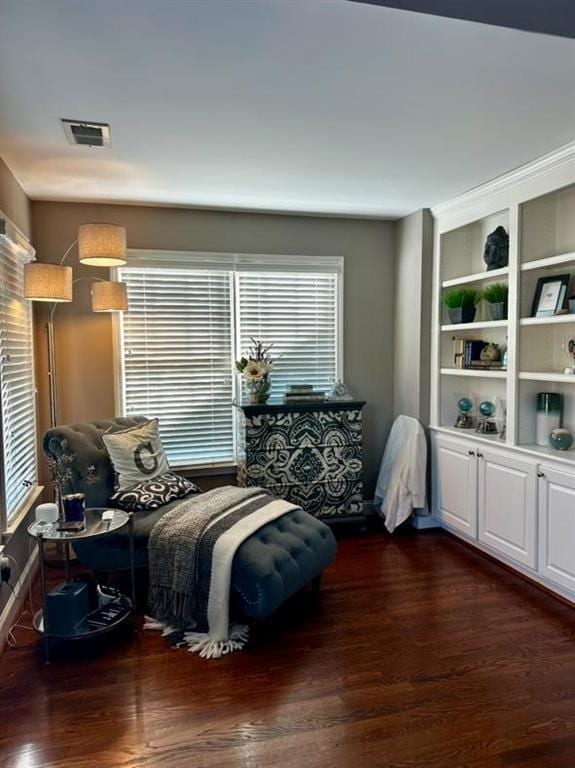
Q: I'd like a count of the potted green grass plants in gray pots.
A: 2